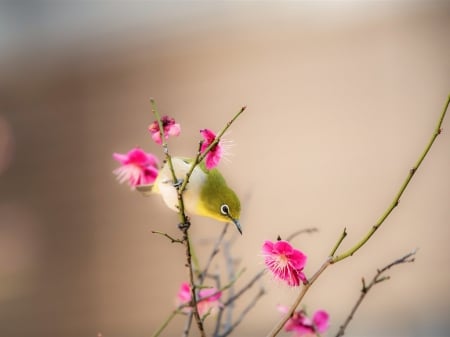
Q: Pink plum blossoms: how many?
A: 6